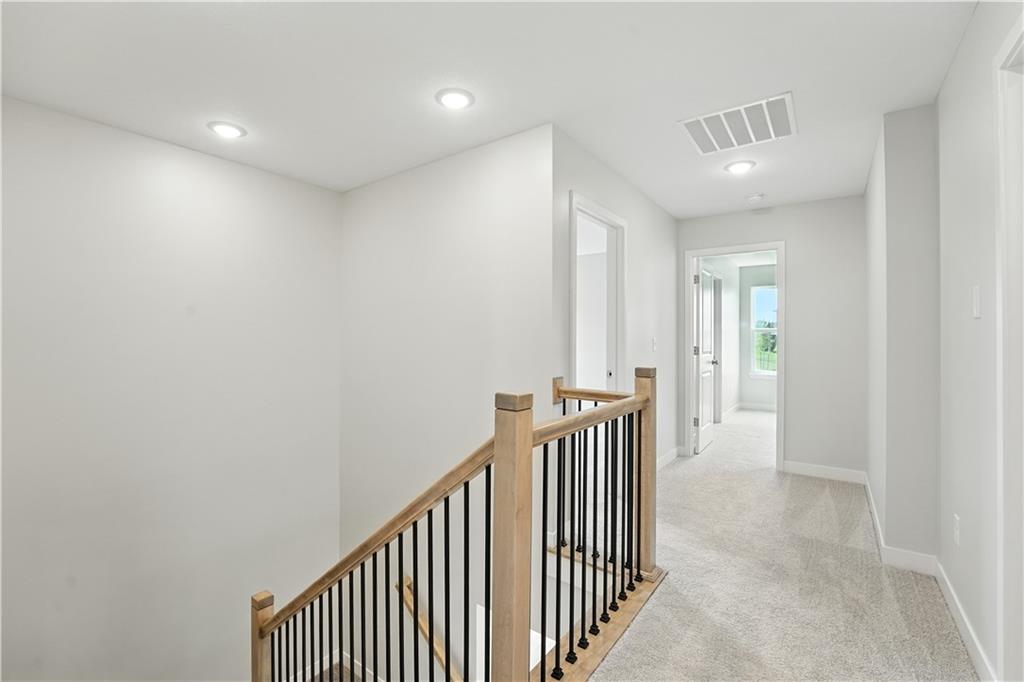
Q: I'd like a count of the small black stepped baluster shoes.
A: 14